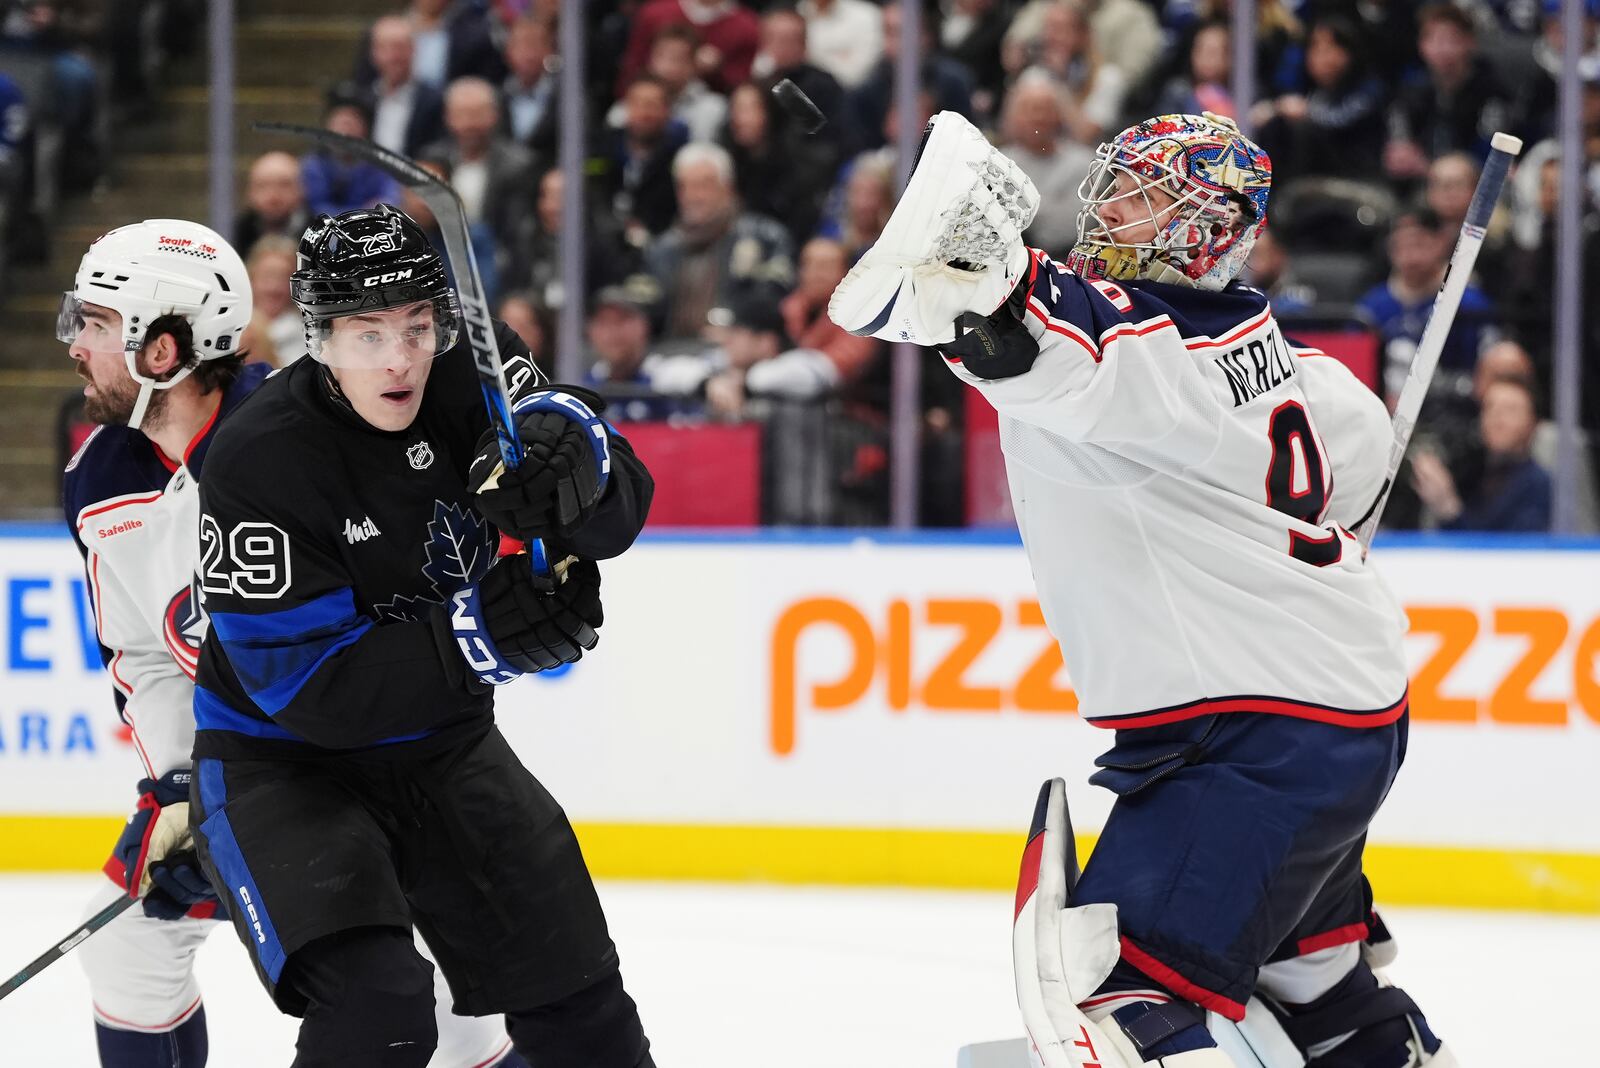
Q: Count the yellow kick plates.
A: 1